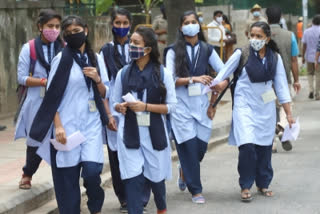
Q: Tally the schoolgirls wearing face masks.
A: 6